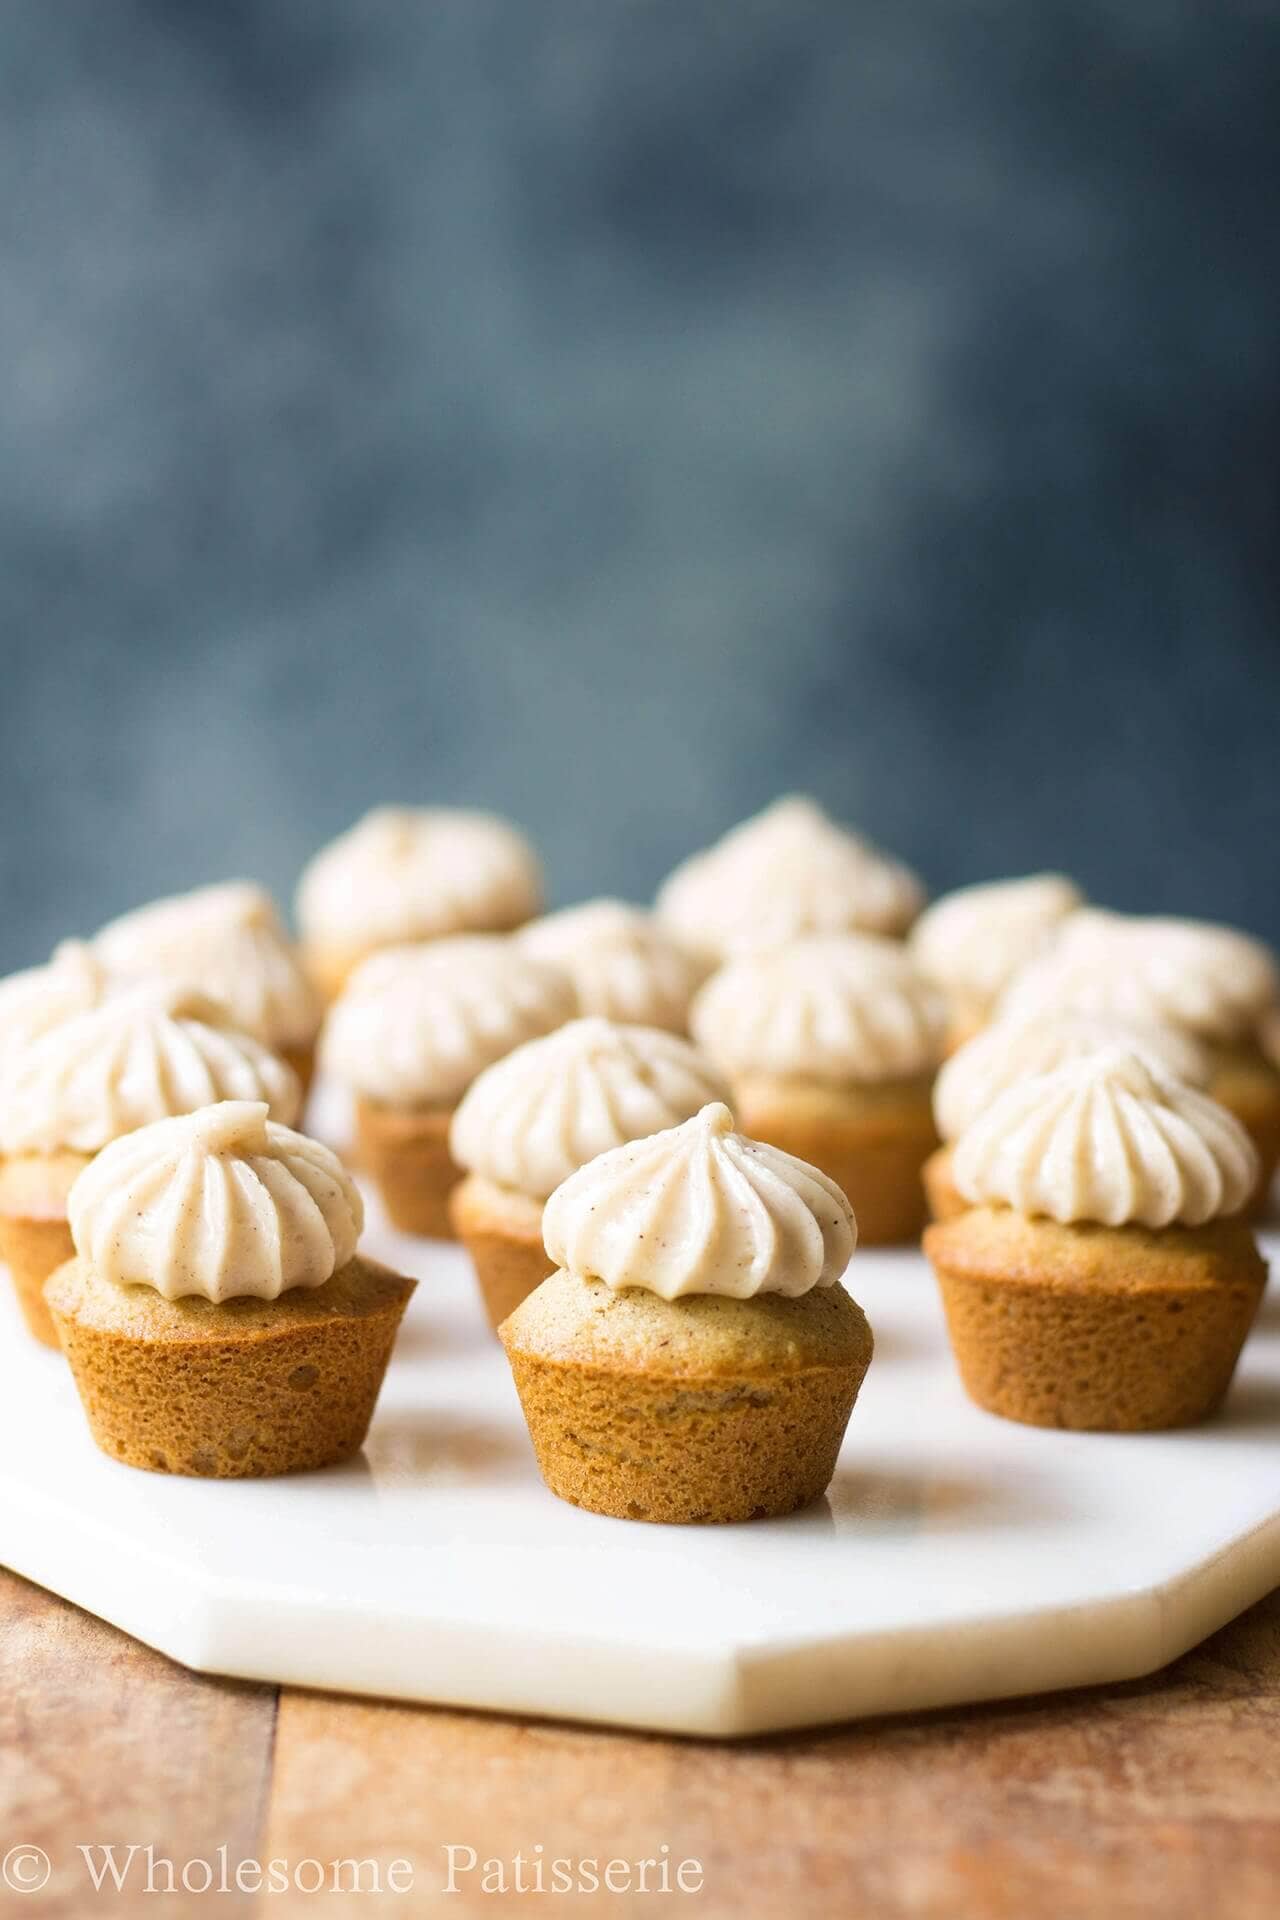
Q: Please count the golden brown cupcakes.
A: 15